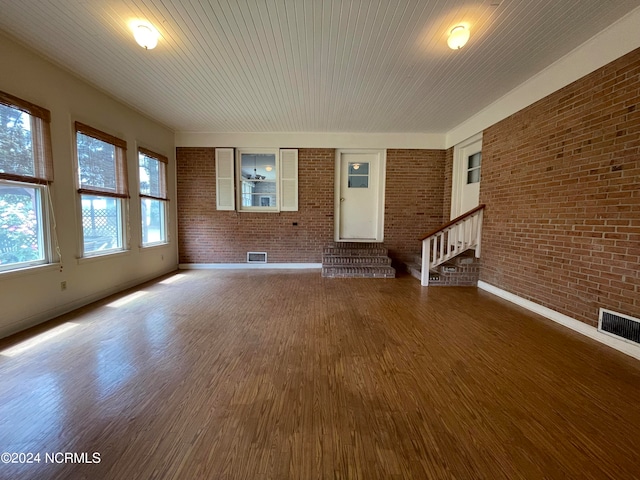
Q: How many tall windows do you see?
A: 3